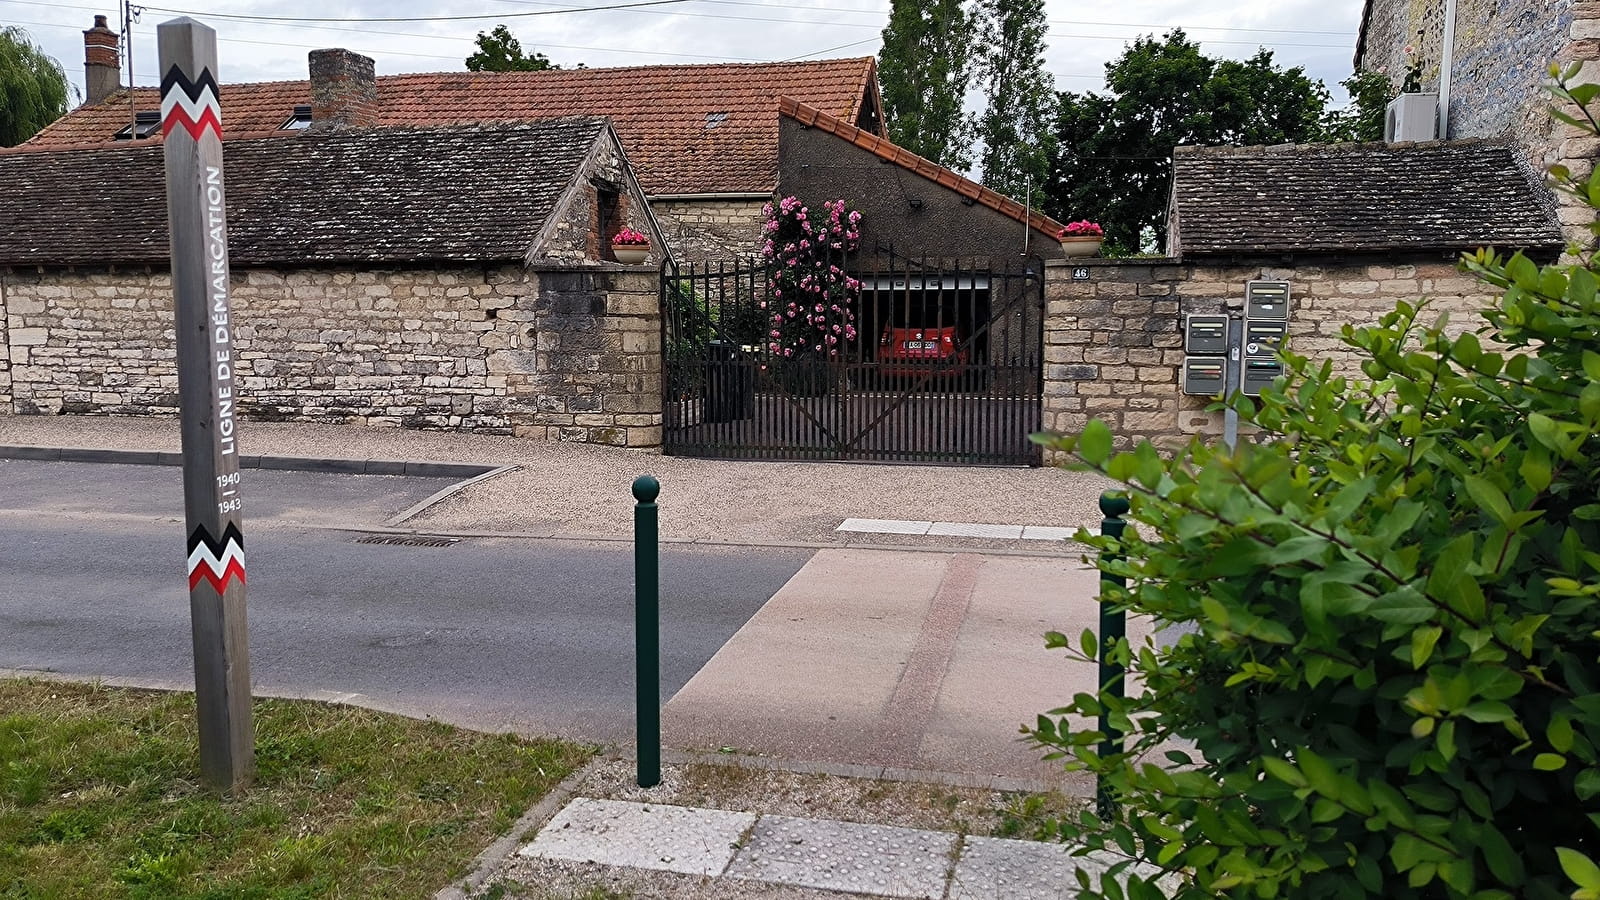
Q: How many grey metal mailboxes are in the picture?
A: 5